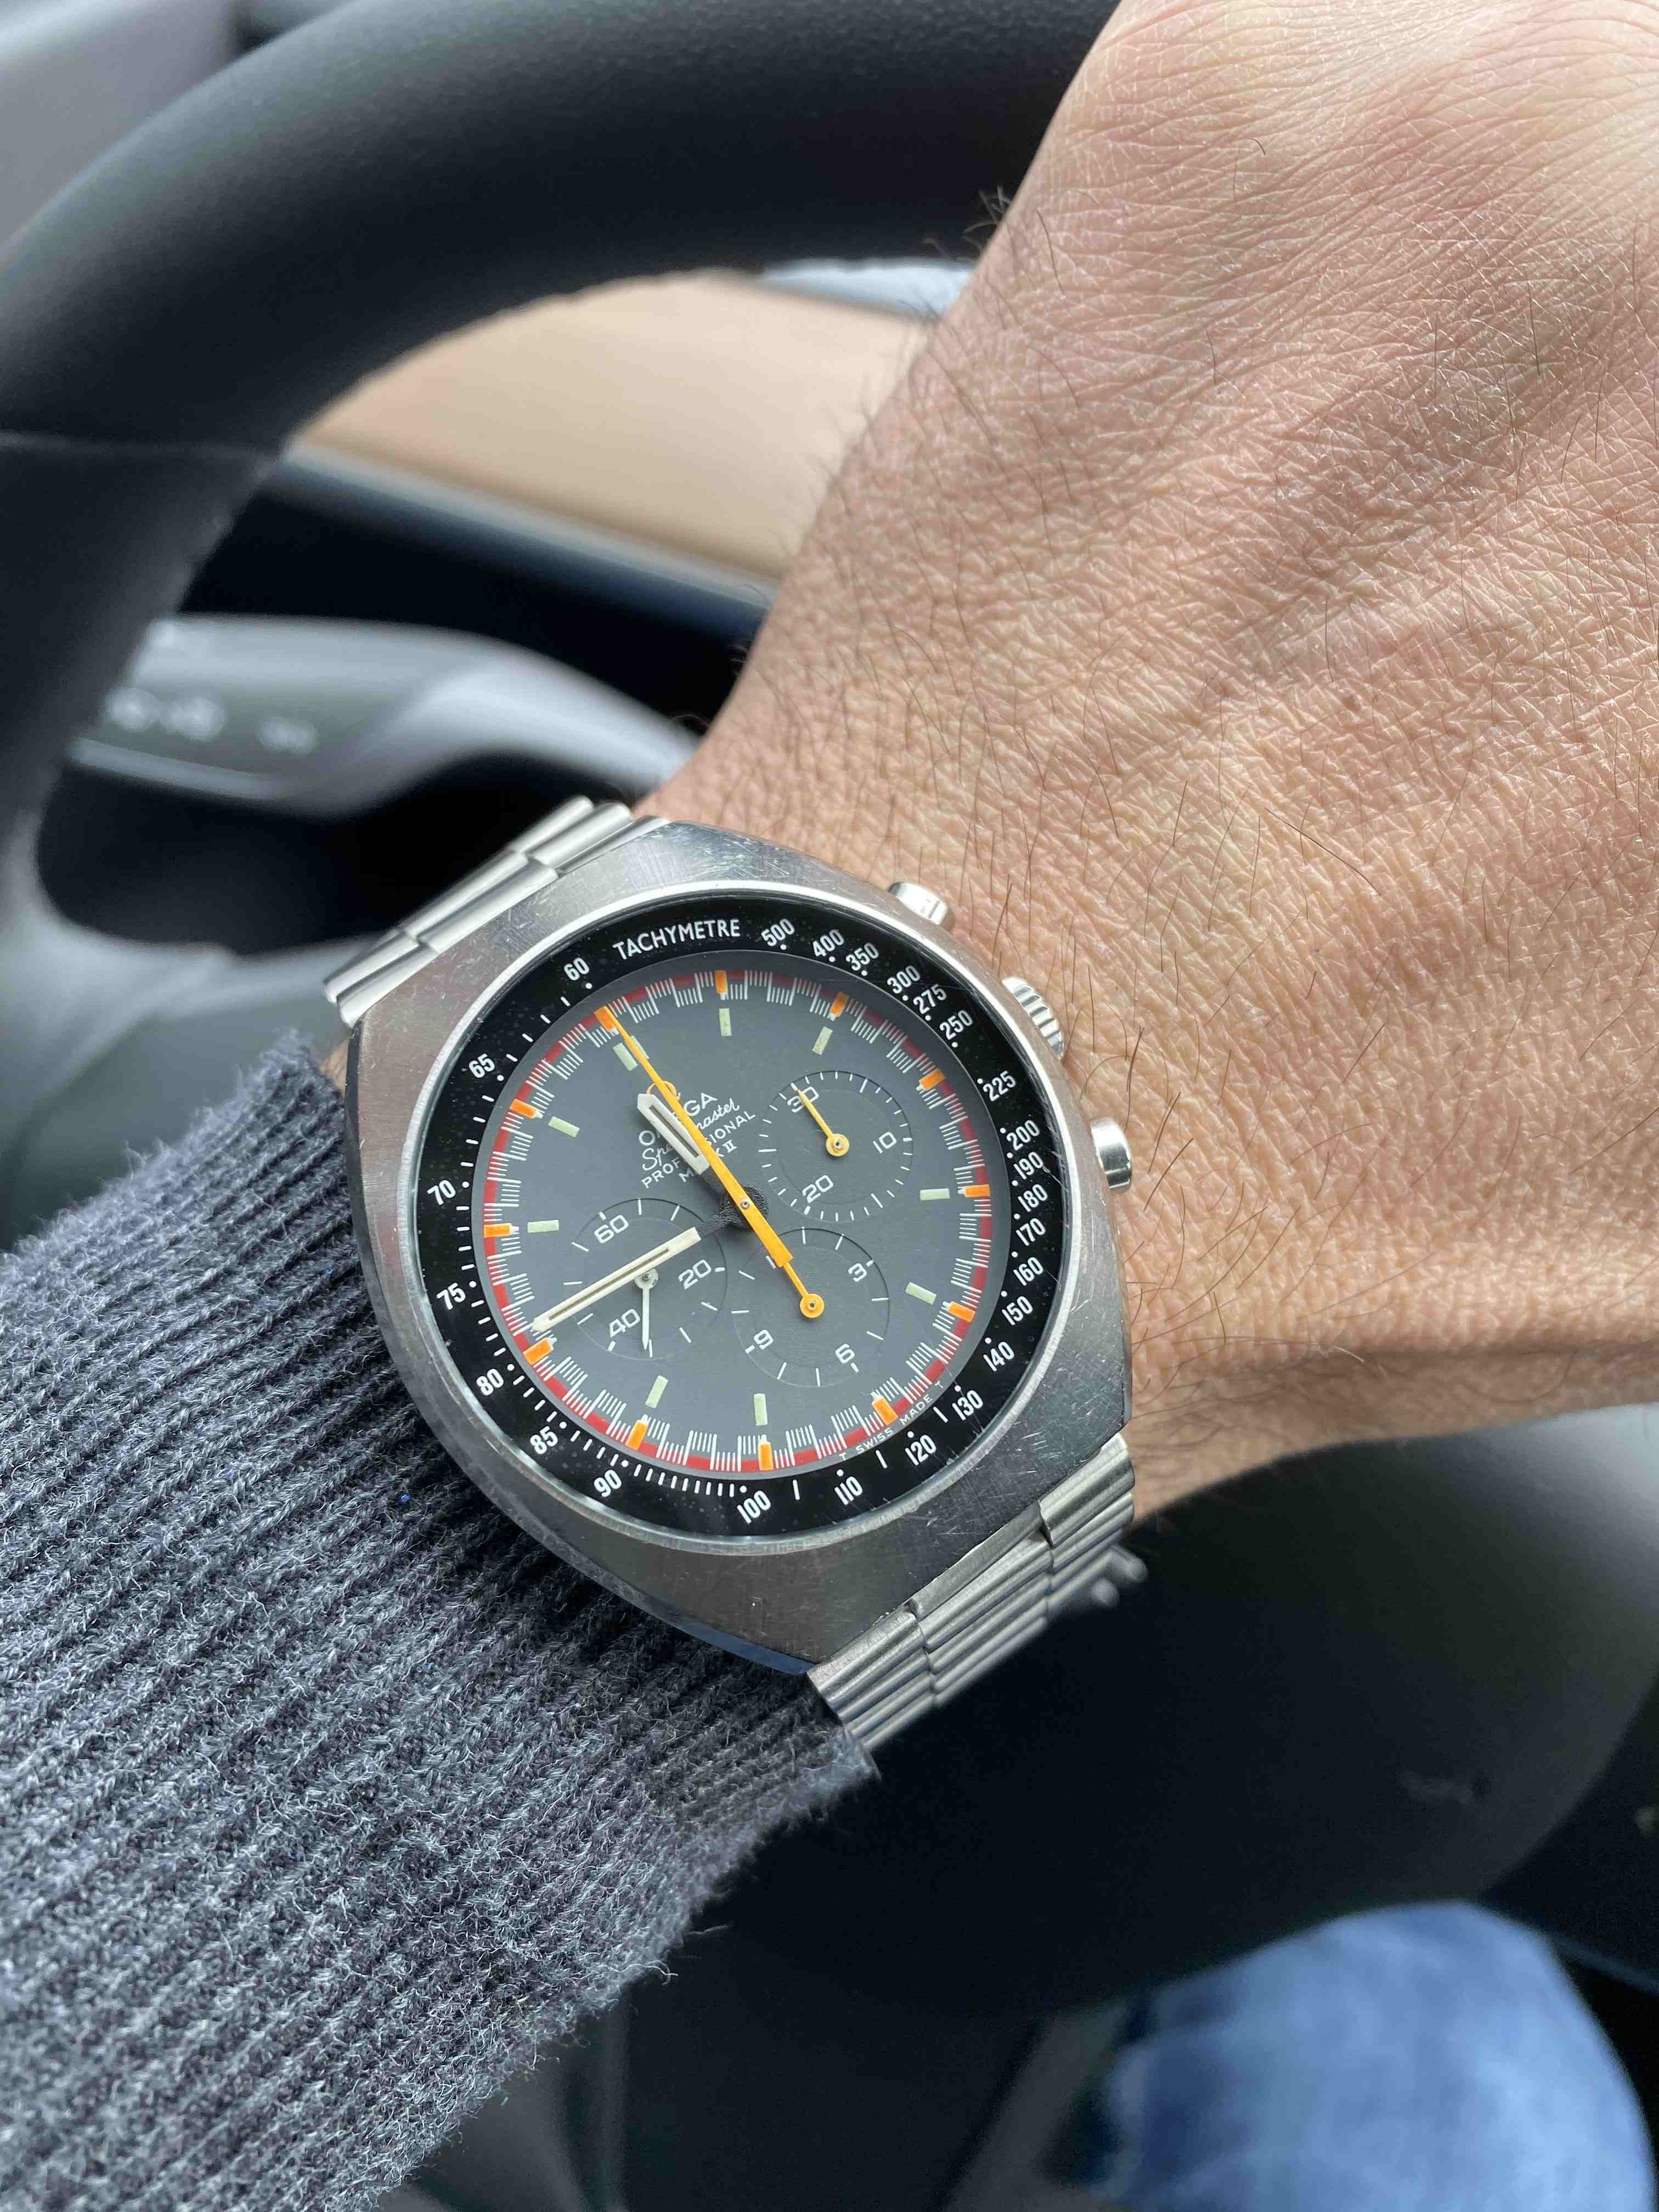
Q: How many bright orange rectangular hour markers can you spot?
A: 12